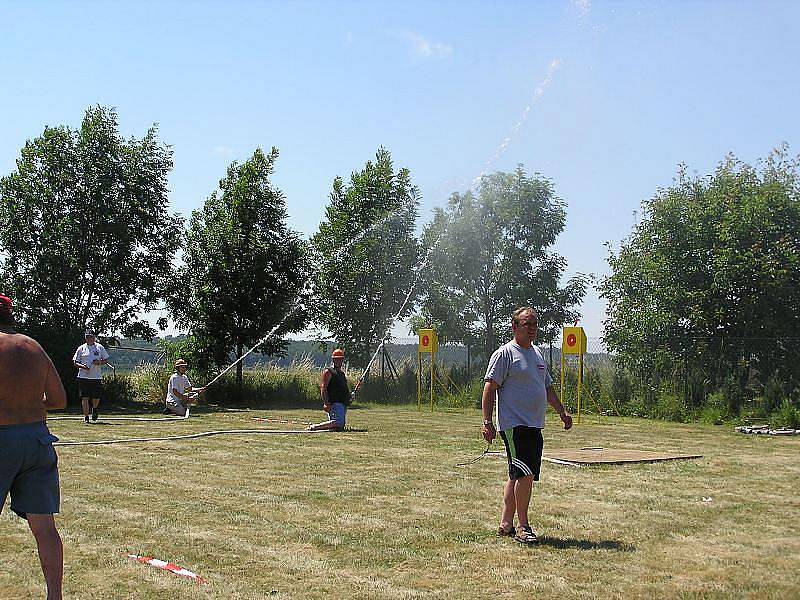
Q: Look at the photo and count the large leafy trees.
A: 5